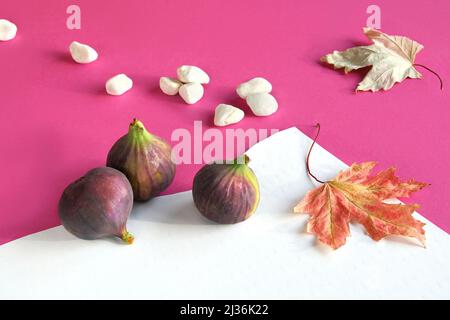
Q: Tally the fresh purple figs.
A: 3